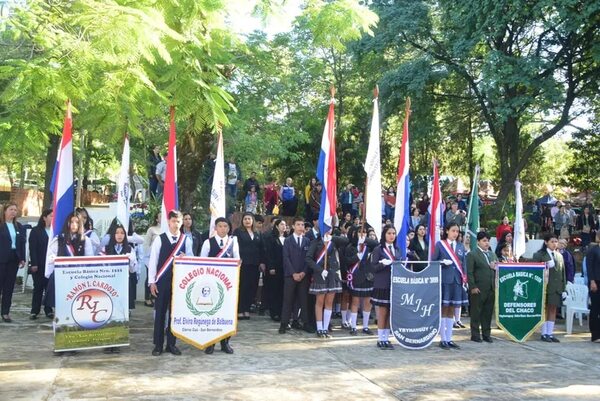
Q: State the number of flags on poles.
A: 10